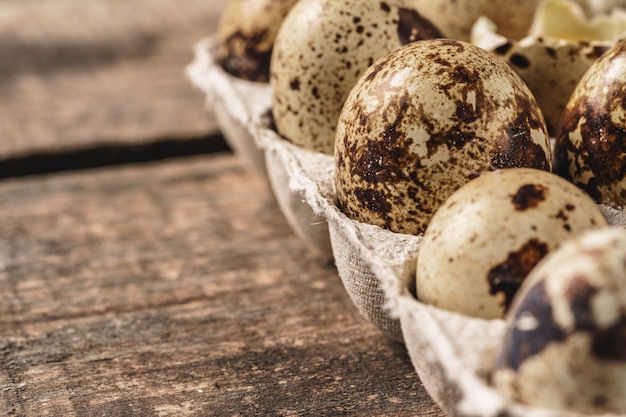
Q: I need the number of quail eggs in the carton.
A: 8